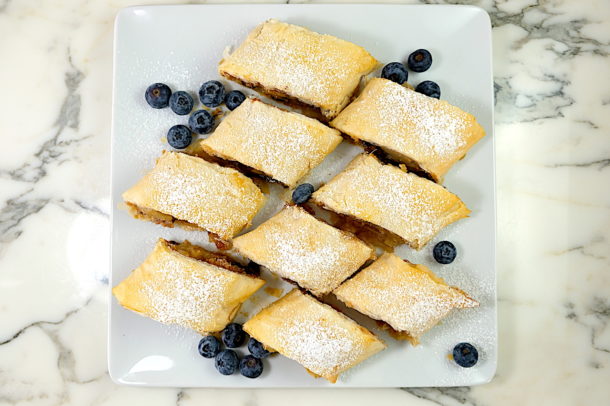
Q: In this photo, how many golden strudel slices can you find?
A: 9